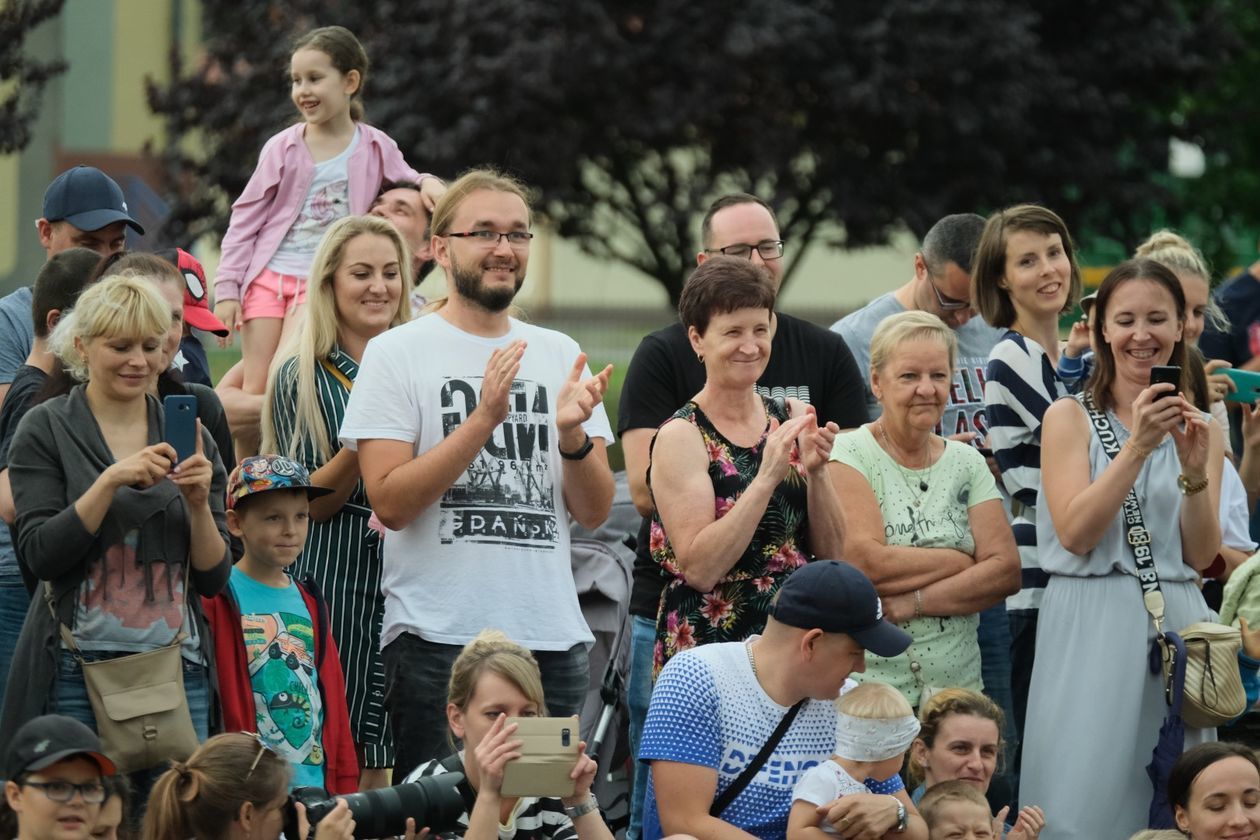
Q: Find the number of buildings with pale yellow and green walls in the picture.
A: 1